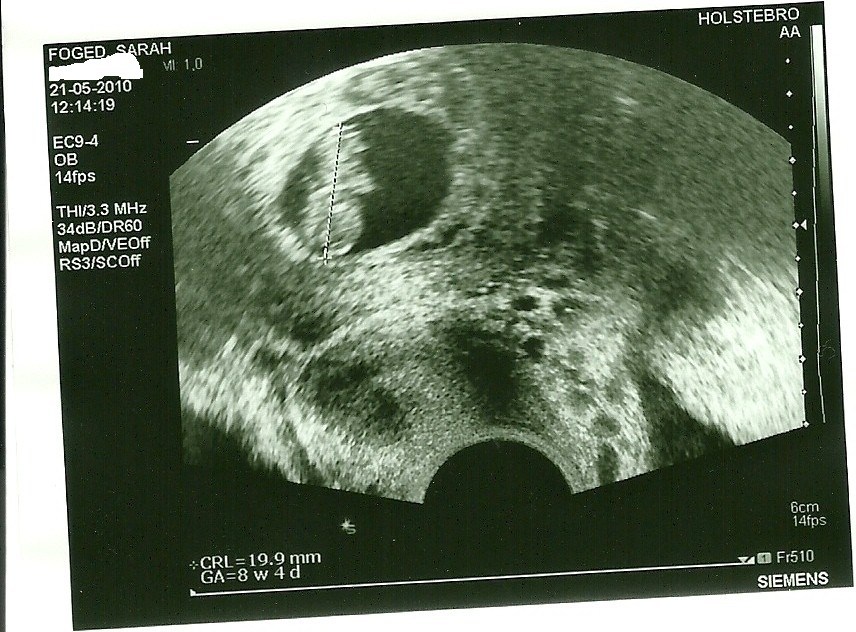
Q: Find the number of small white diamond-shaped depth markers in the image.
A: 12